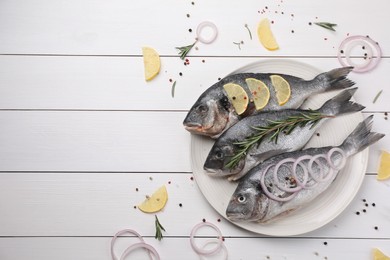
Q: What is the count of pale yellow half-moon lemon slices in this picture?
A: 8